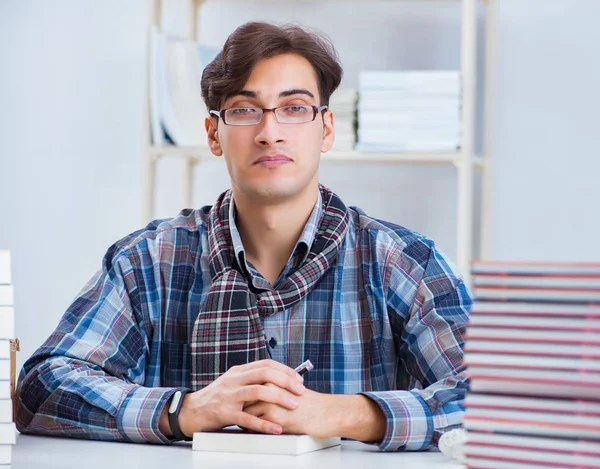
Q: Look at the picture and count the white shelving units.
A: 1